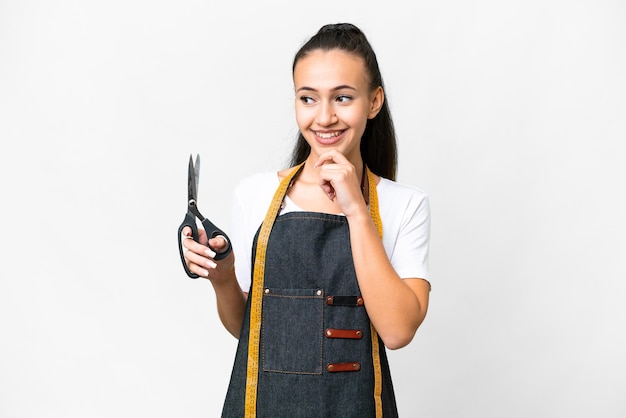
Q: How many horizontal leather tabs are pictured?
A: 3